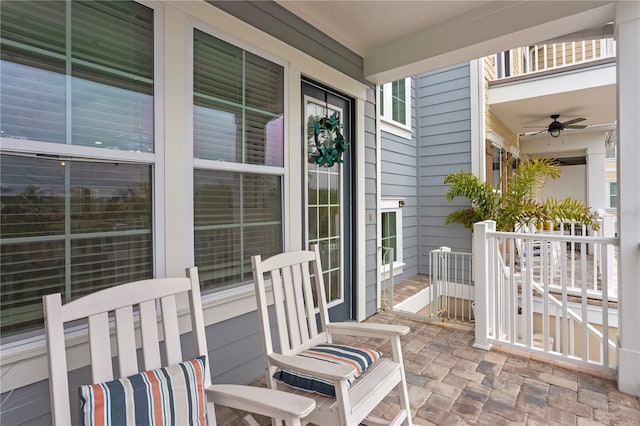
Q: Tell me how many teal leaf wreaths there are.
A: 1